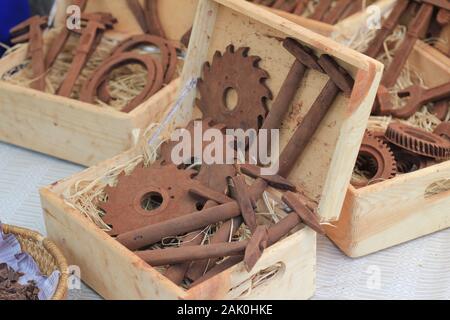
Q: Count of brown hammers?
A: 7